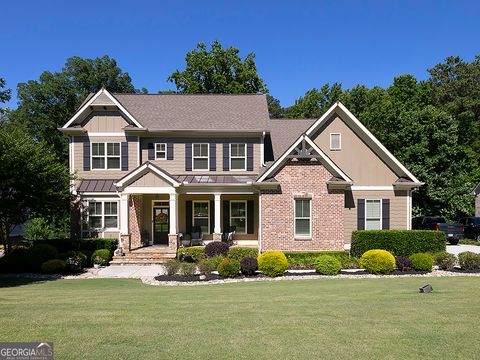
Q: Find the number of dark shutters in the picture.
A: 14